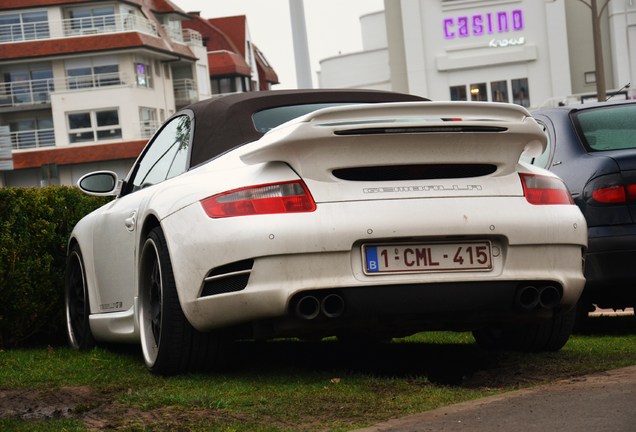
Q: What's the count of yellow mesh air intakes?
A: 0